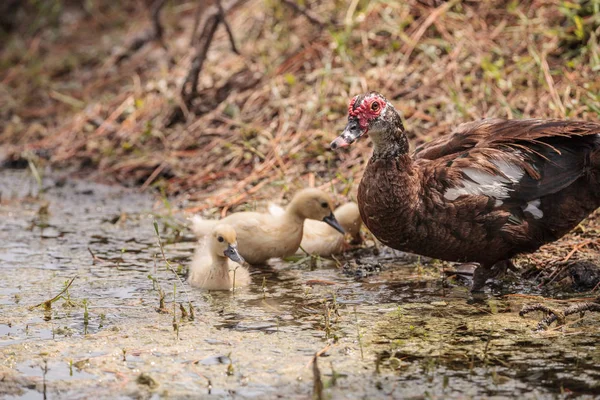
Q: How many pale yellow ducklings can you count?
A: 3